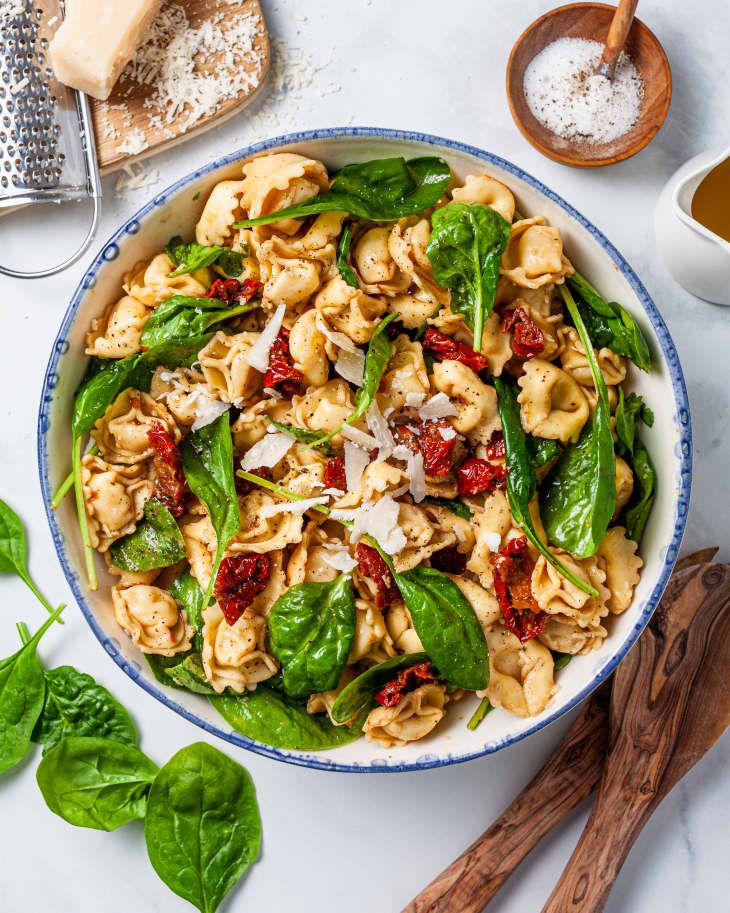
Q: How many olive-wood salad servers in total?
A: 2